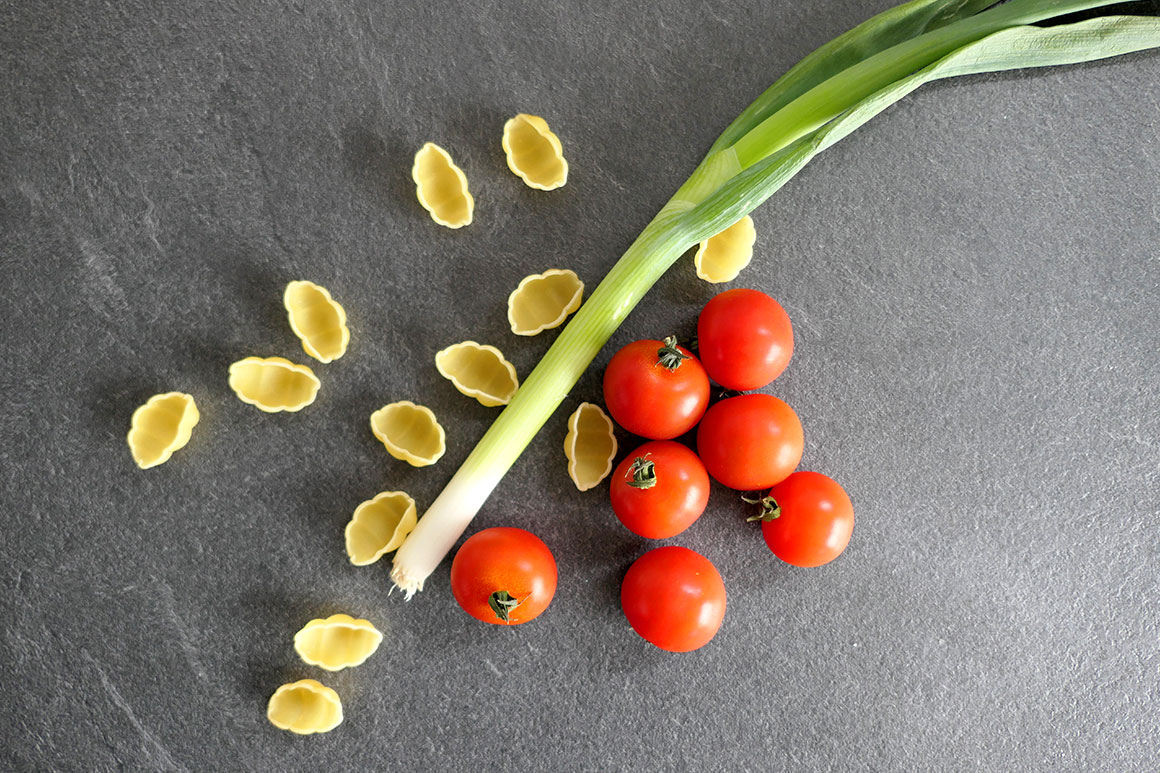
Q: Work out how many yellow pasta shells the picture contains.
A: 13